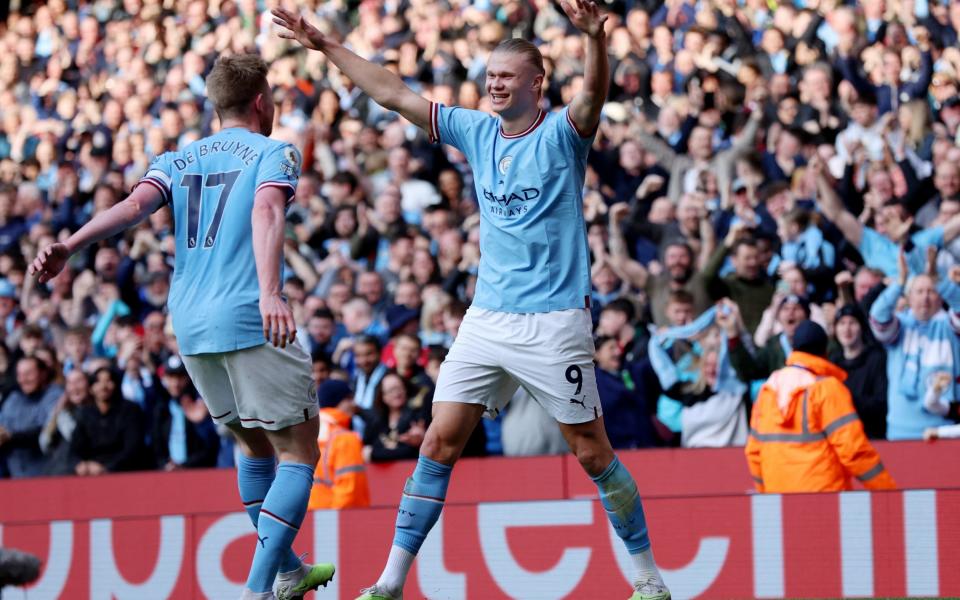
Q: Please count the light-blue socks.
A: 4